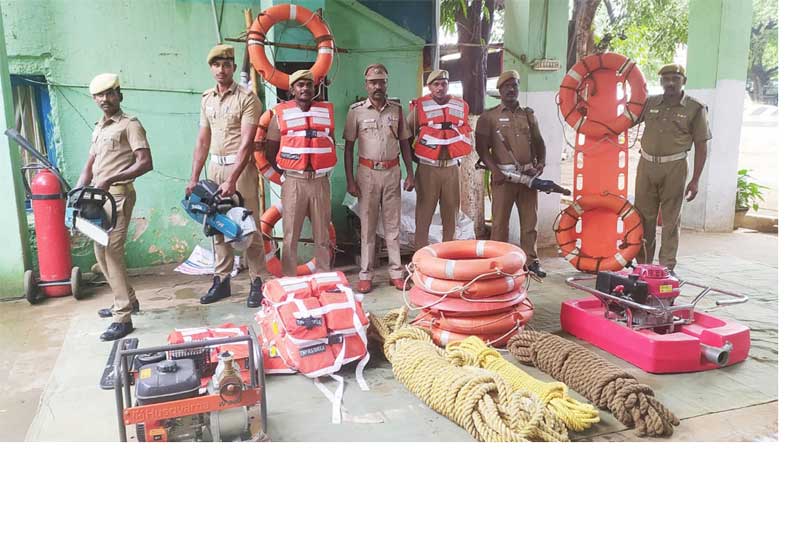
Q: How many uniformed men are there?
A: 7